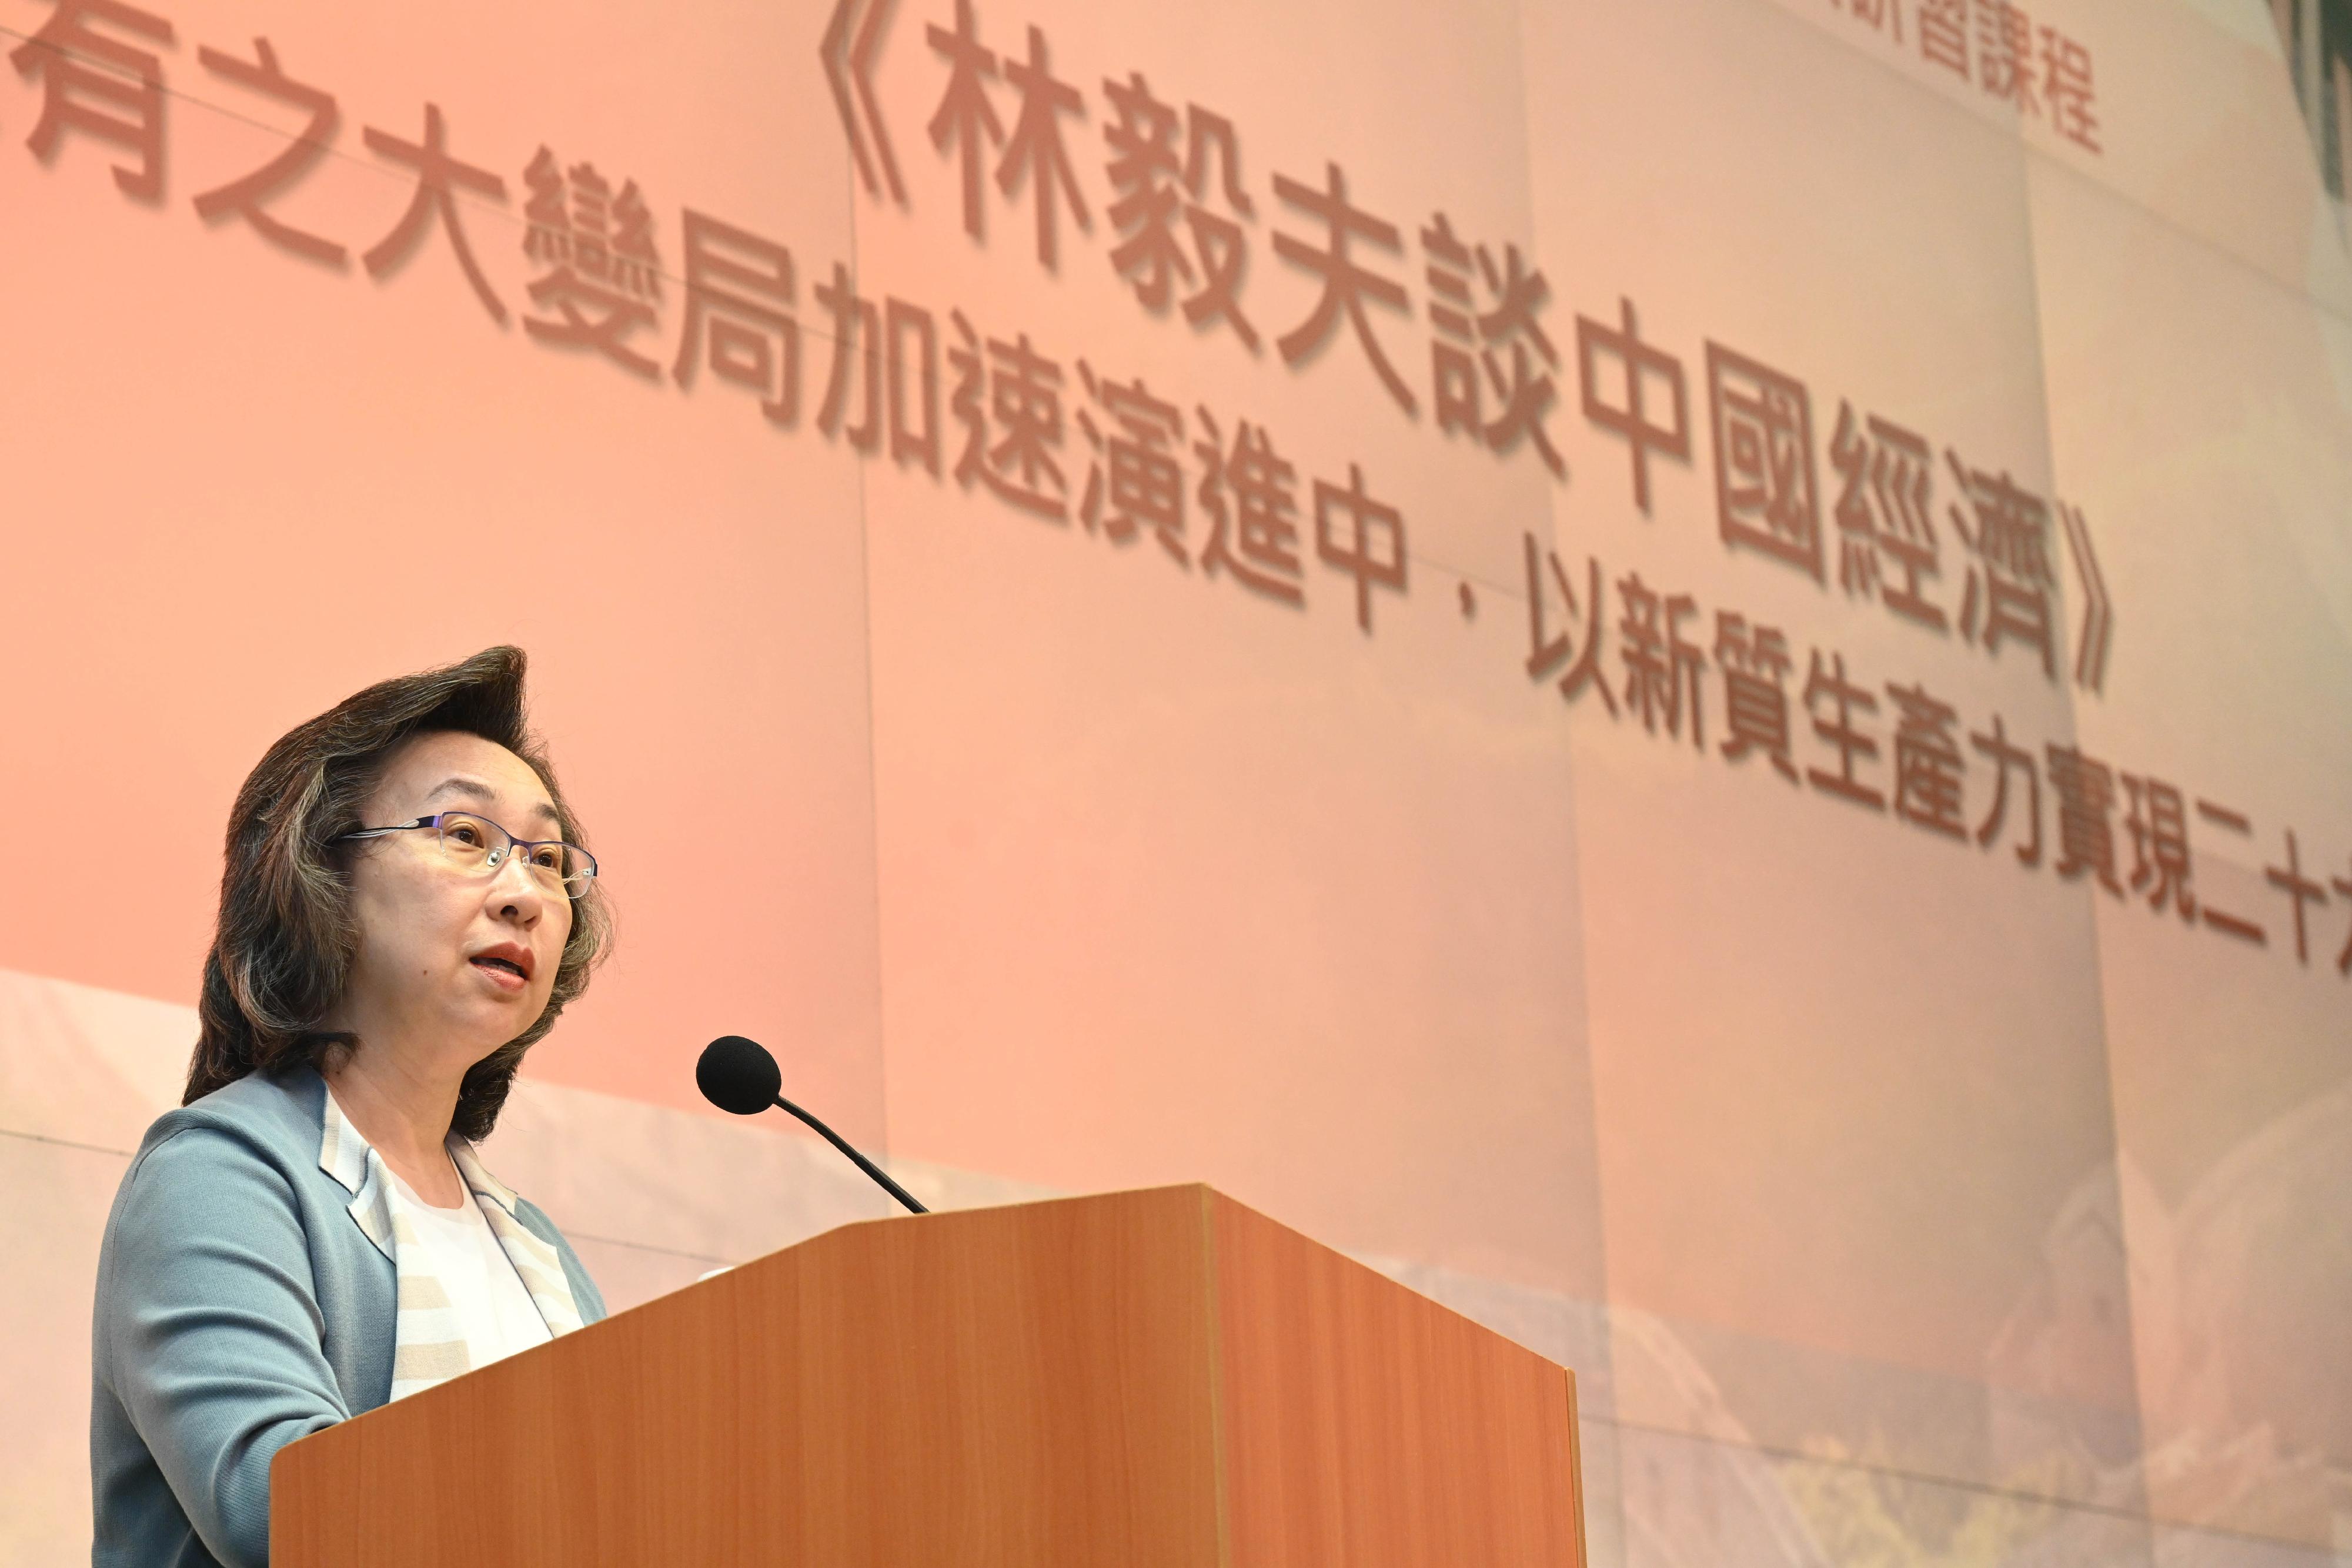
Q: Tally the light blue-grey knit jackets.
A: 1